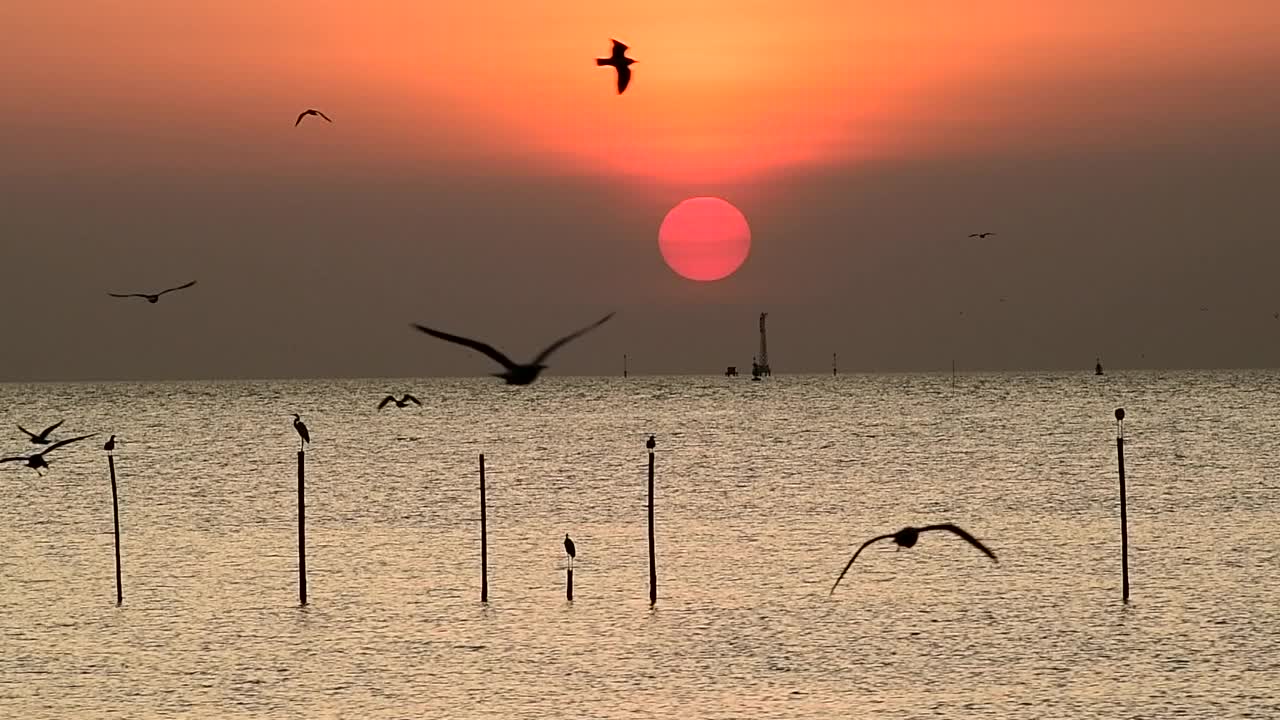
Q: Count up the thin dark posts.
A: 6